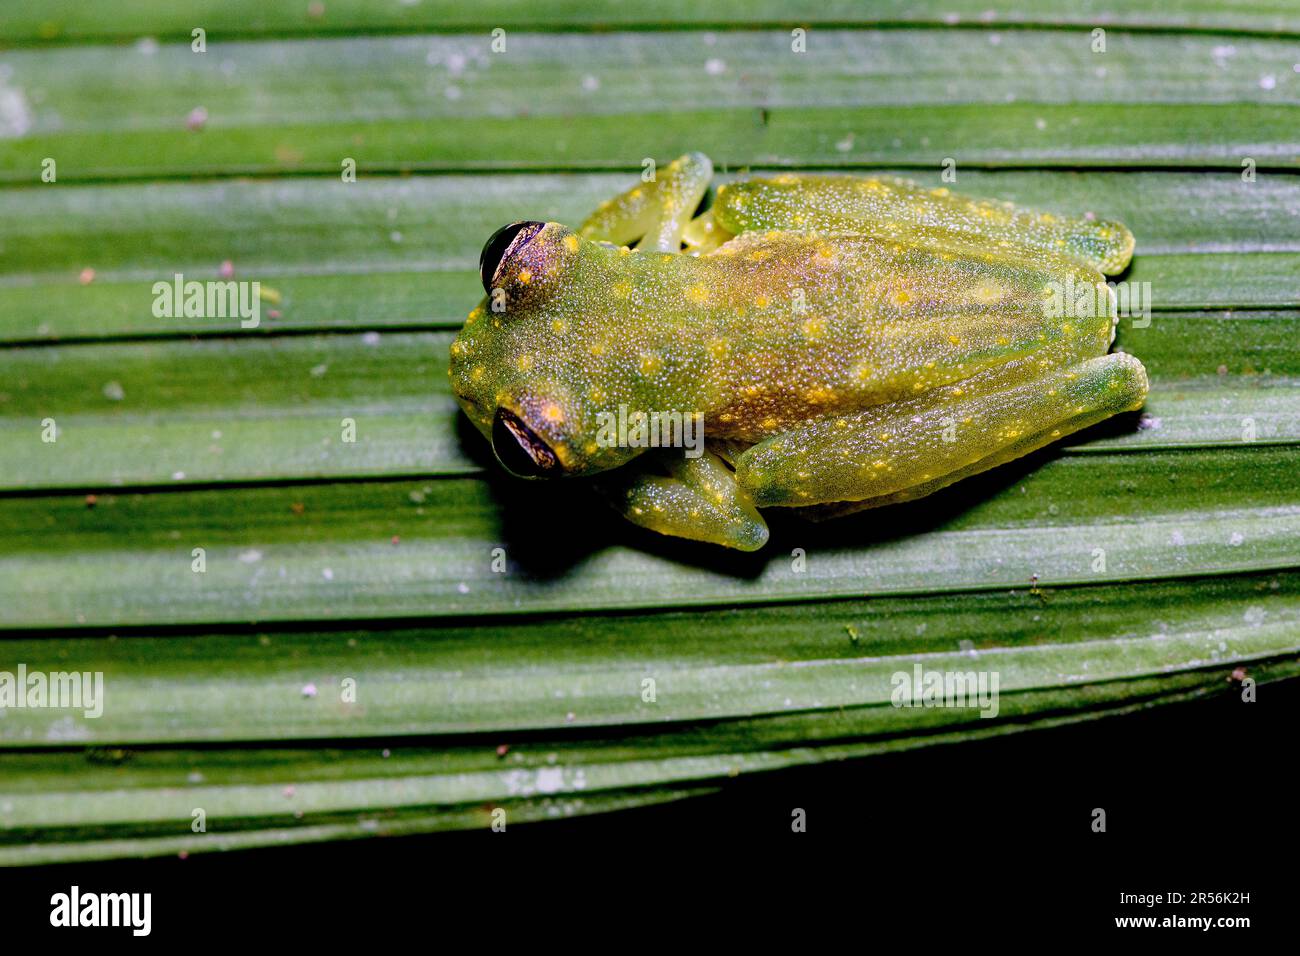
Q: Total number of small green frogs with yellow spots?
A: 1